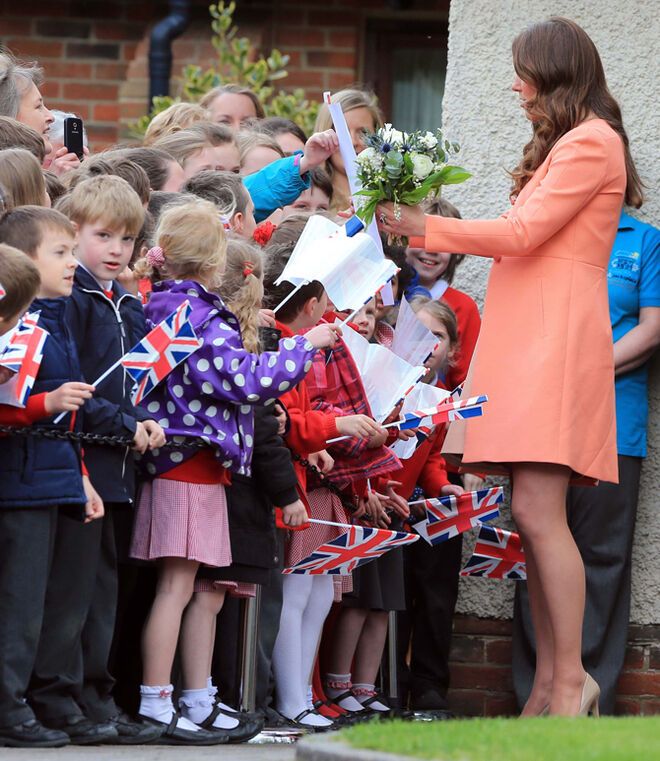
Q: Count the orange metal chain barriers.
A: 0